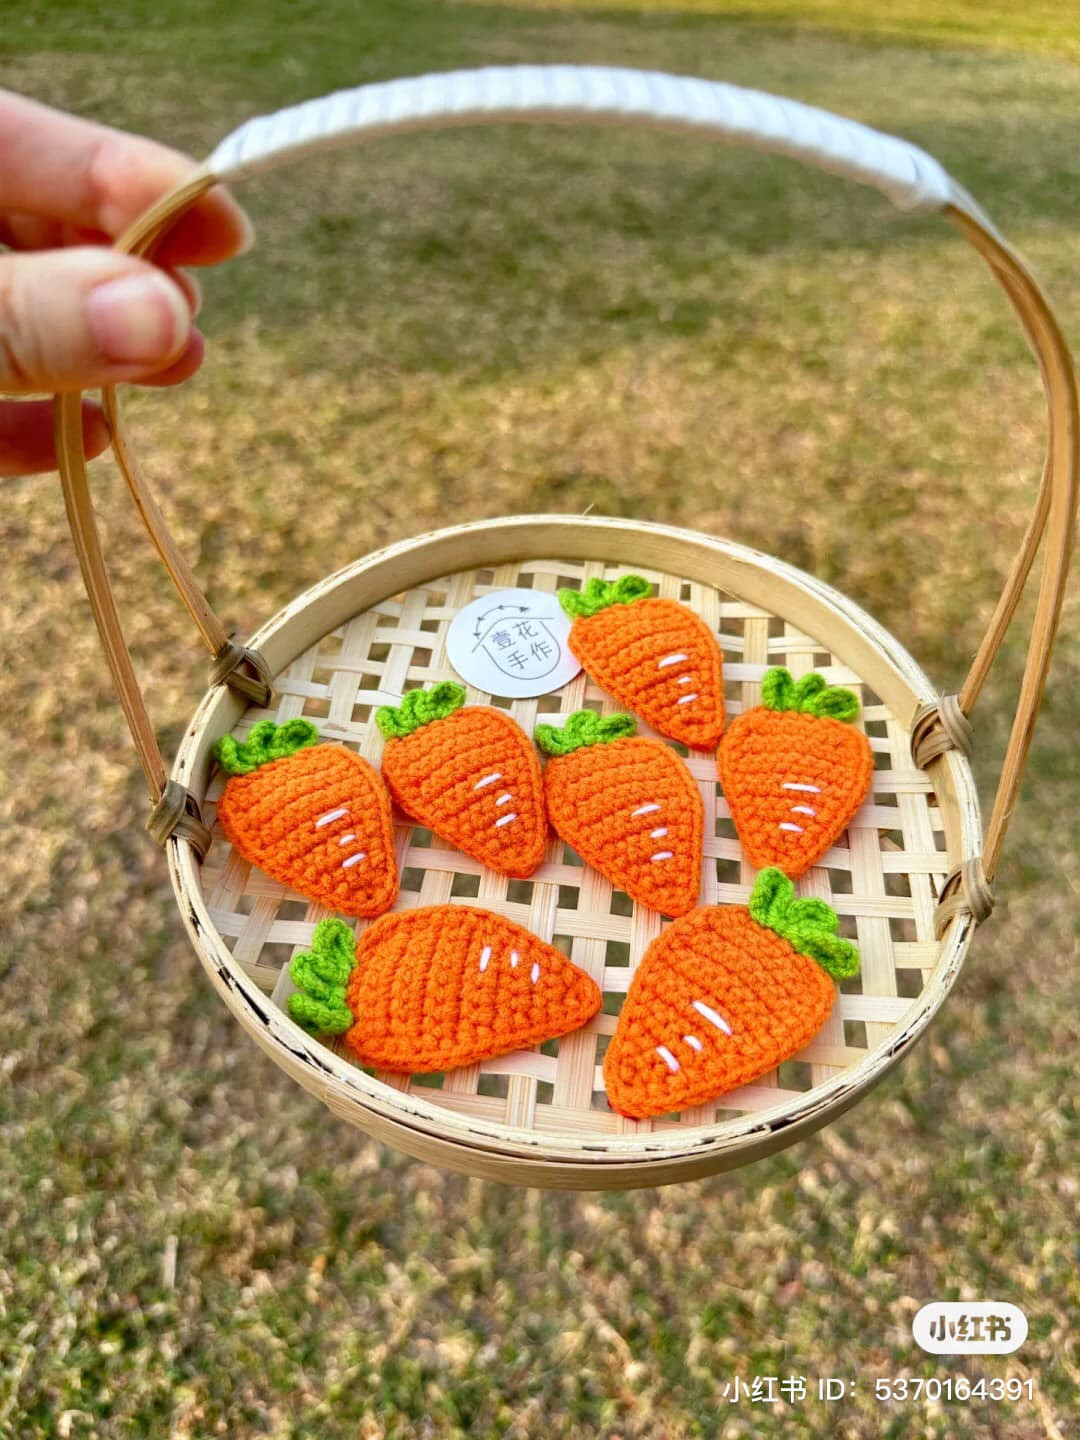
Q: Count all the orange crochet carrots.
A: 7